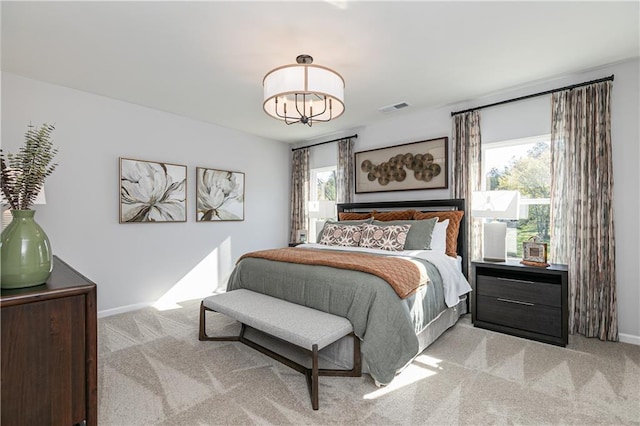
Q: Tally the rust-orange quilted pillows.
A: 3